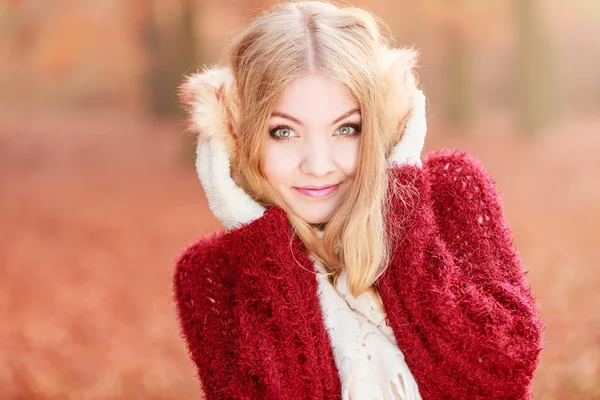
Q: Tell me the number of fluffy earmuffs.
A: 2